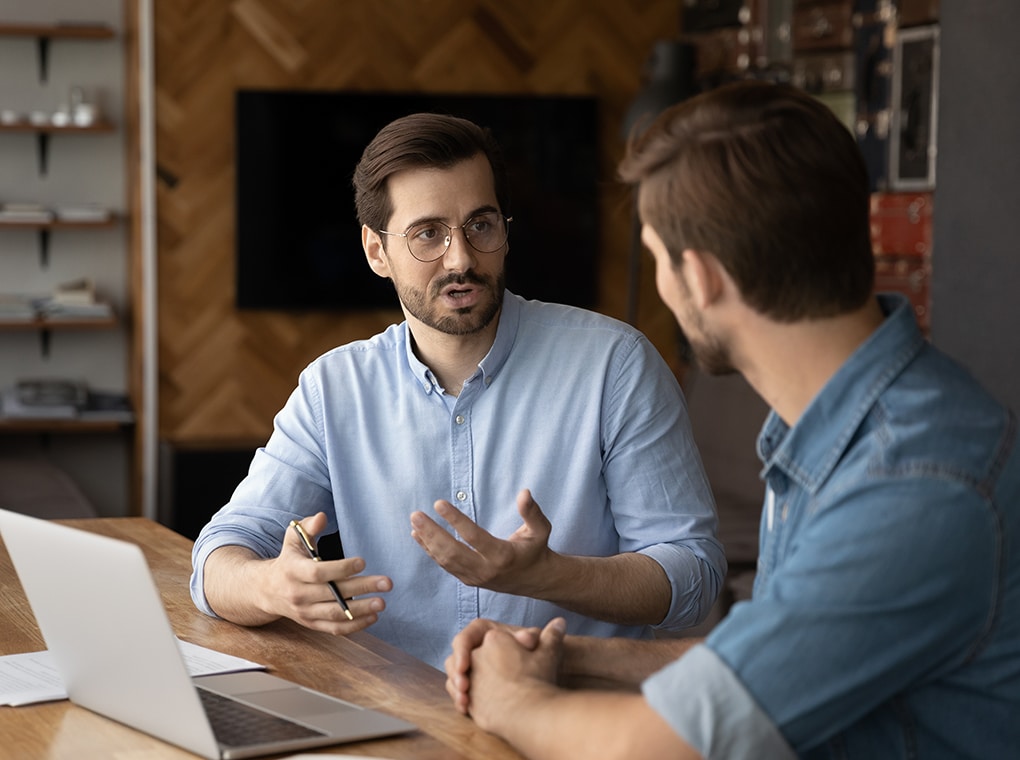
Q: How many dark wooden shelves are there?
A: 5